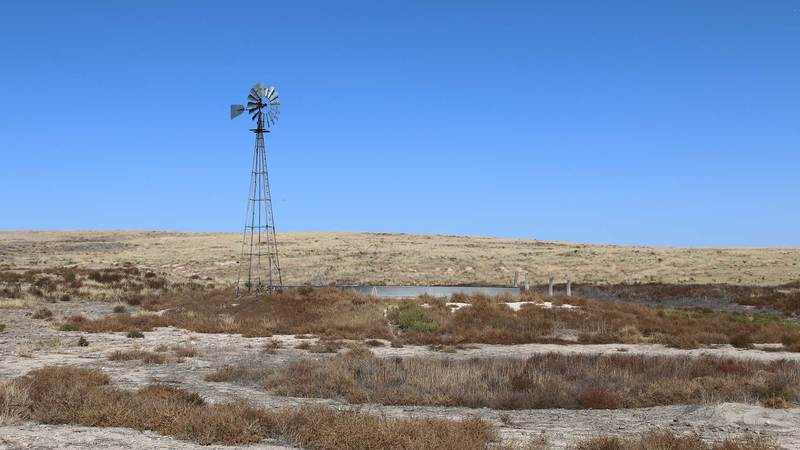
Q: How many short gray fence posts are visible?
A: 4